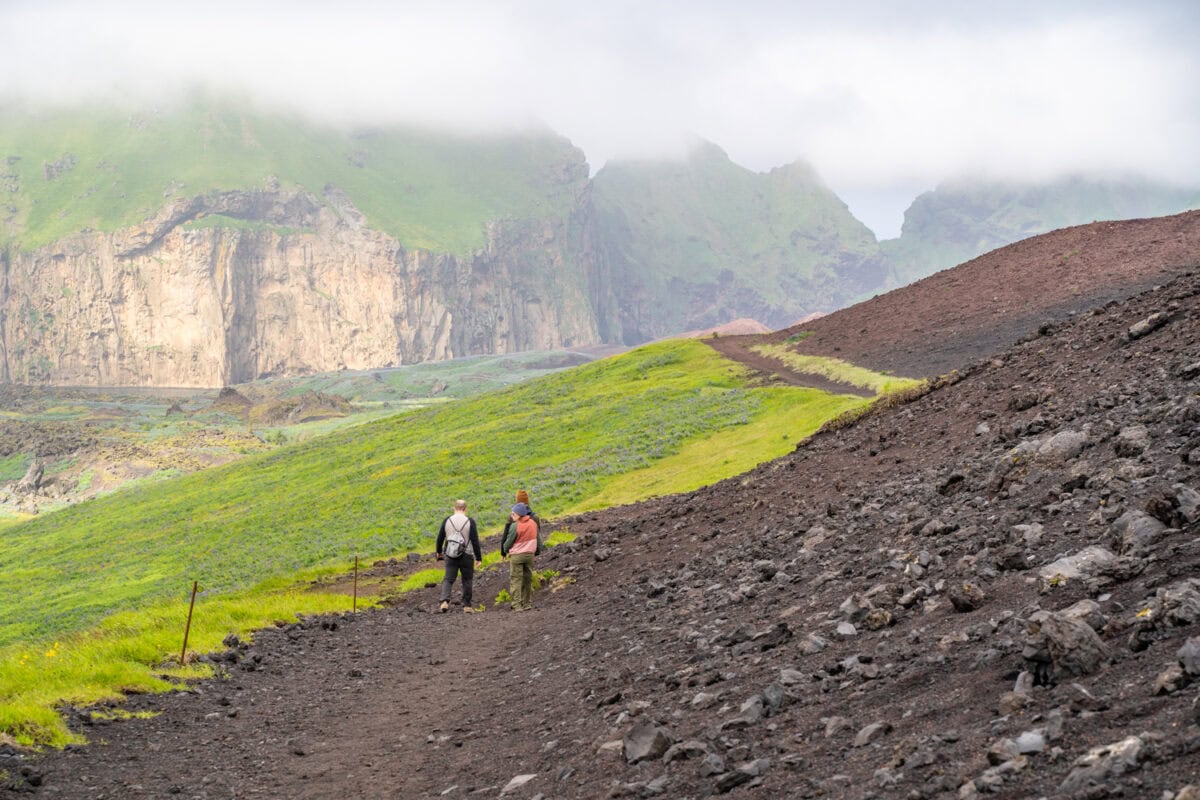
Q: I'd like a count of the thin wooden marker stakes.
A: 2